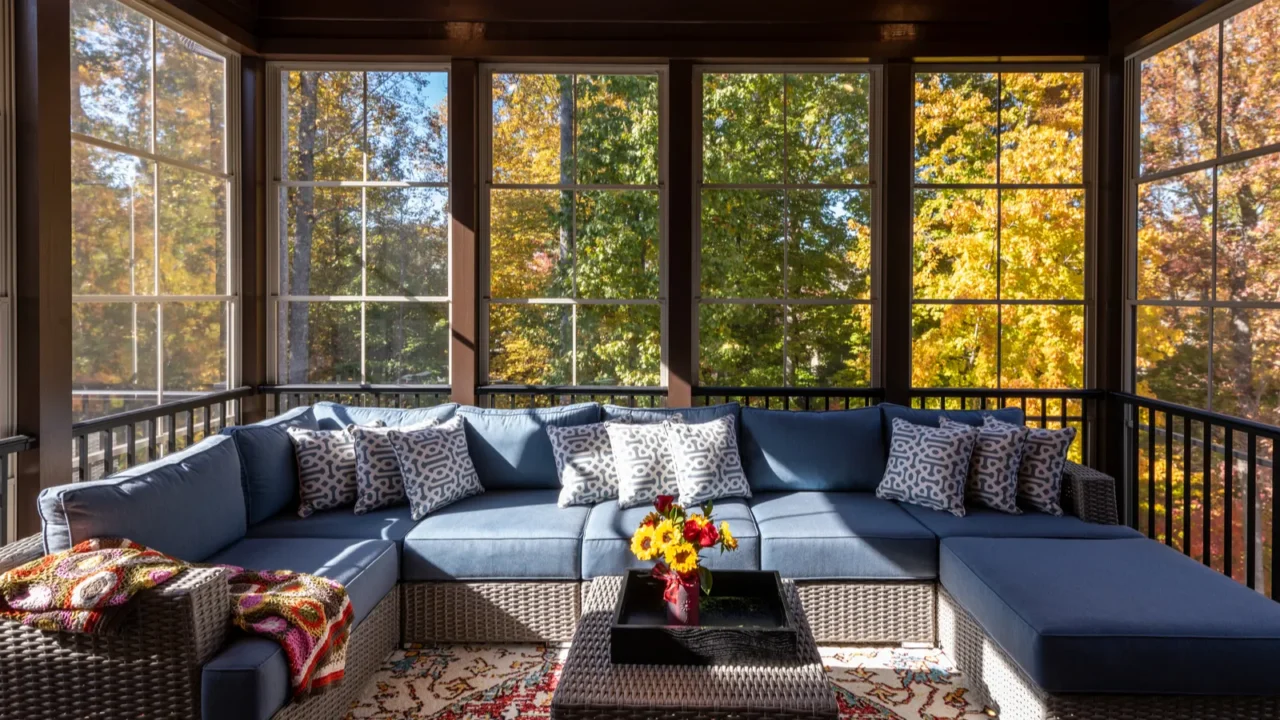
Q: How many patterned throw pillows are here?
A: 9